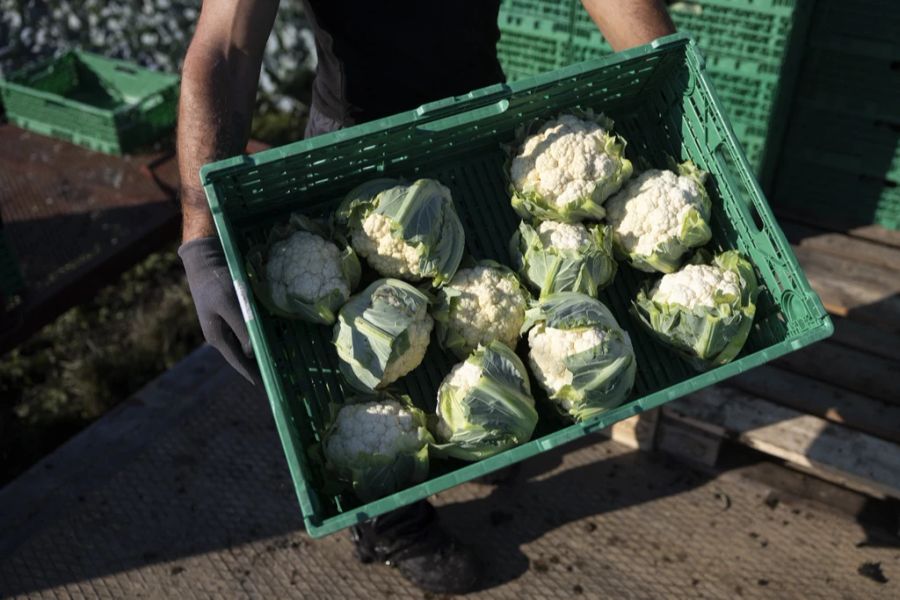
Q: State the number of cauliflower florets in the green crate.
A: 11